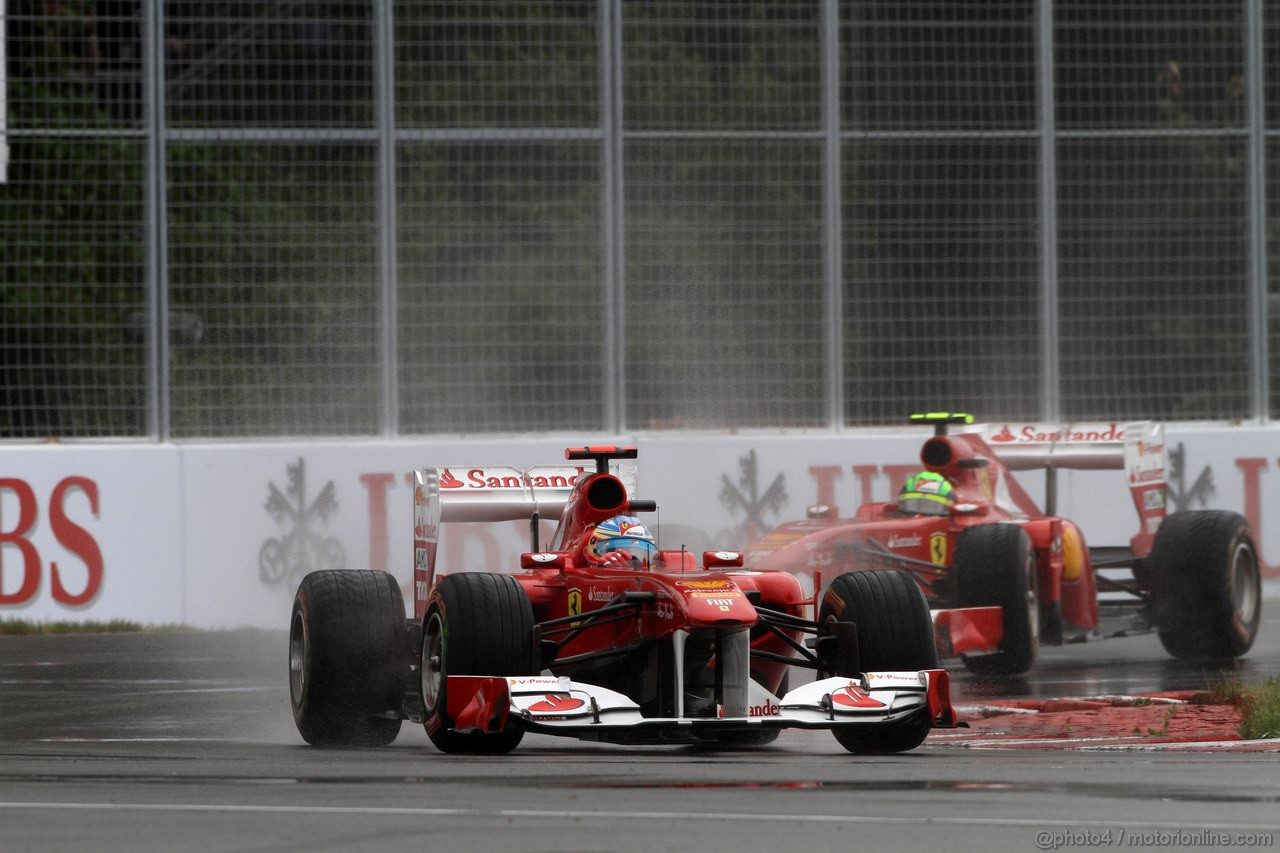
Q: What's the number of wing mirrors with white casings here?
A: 0